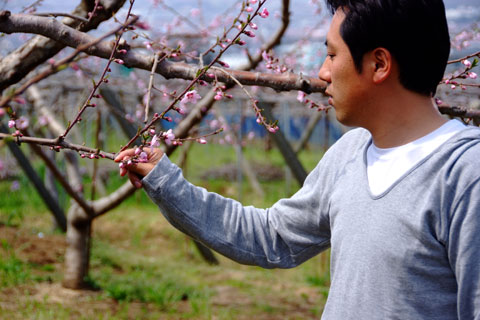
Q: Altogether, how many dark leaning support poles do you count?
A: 3